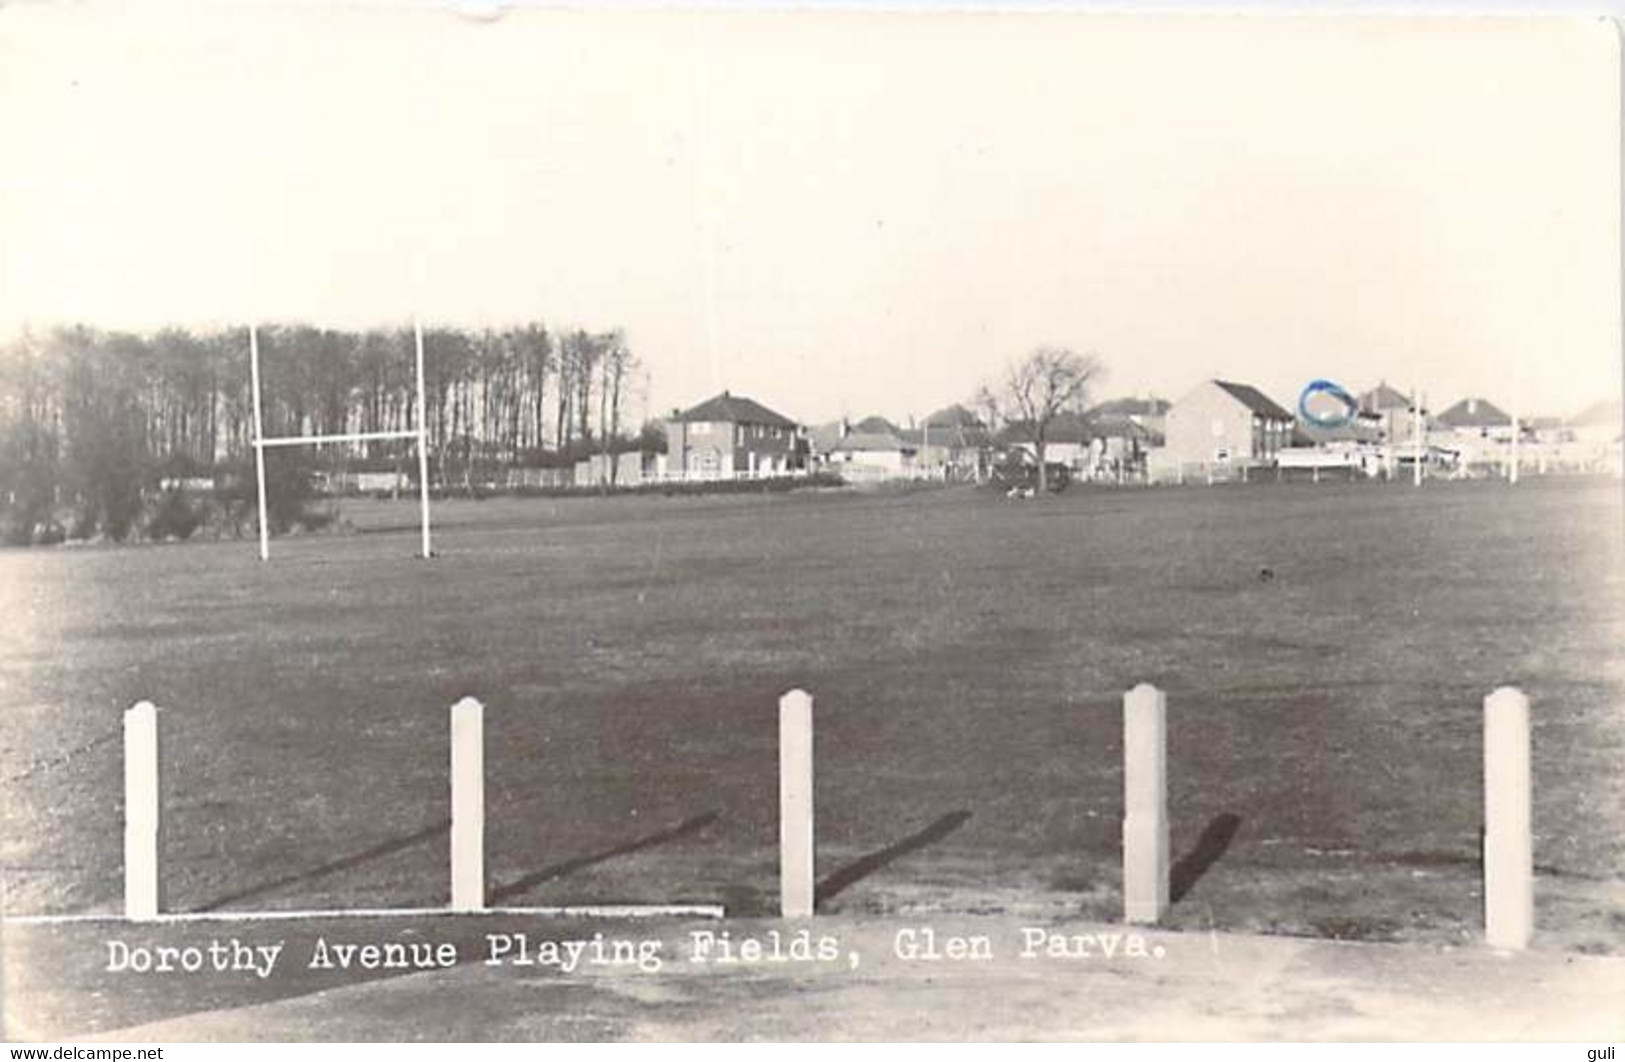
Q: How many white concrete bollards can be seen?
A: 5